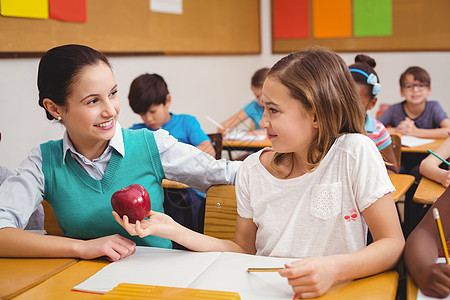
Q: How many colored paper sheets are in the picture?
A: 5